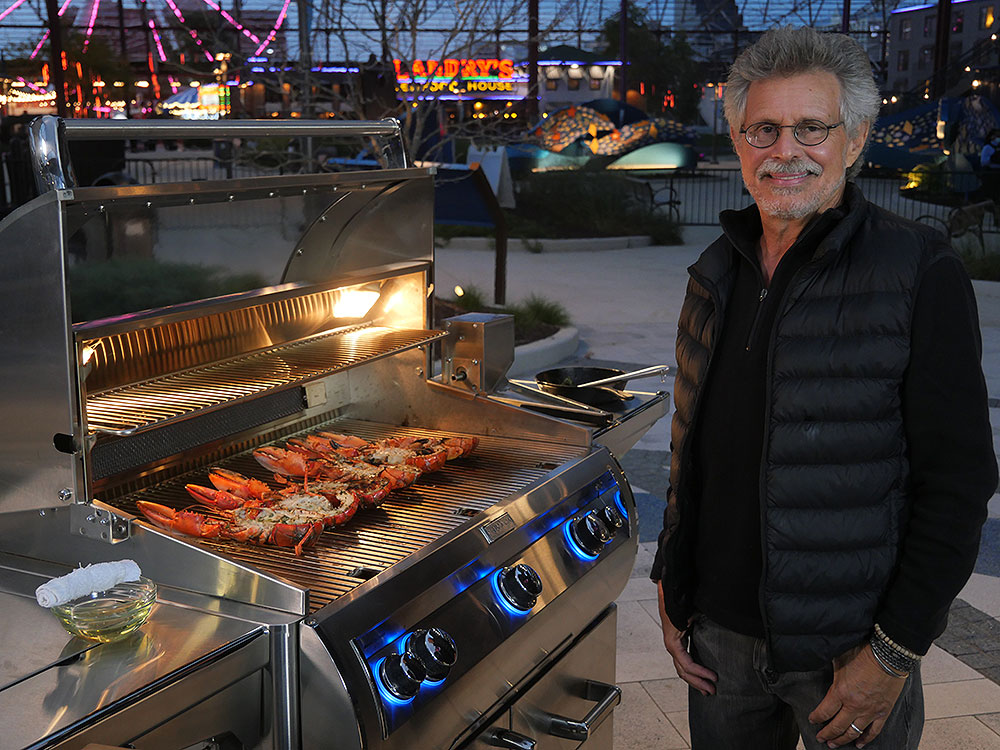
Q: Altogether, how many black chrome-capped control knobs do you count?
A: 5